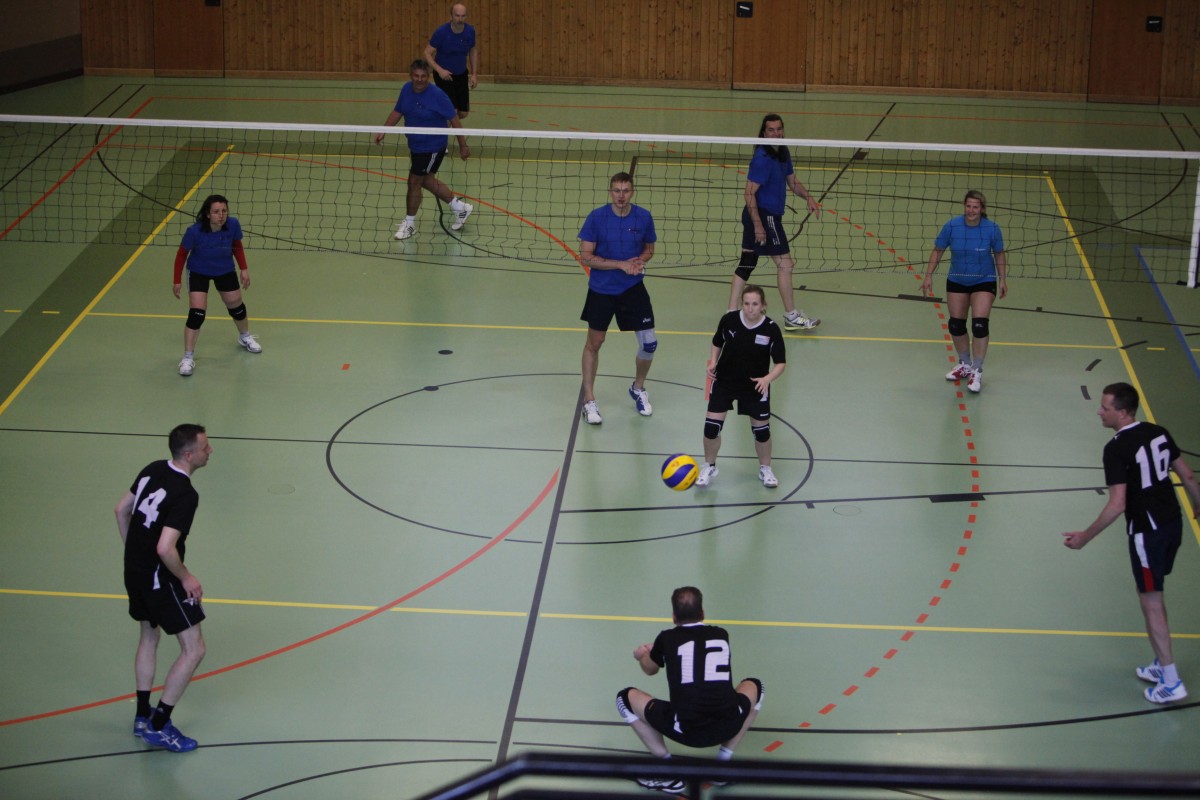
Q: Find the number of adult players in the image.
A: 10